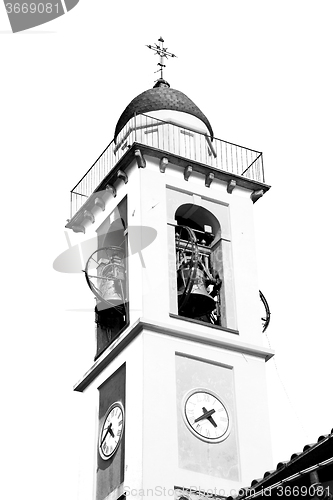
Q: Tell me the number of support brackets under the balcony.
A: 11